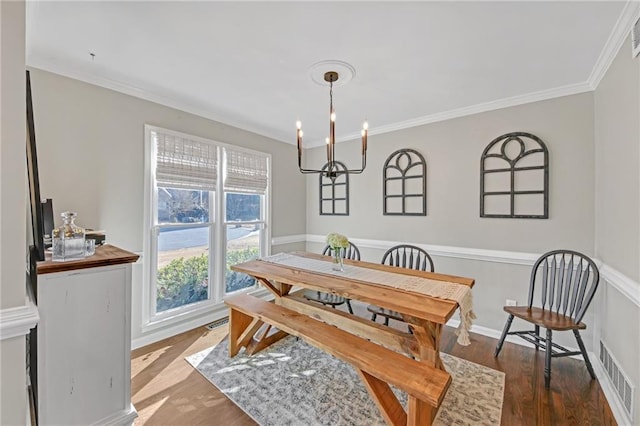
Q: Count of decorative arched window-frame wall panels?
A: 3